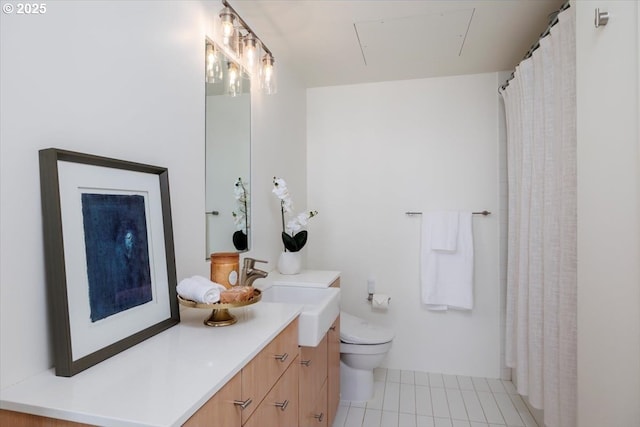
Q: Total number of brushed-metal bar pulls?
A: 6